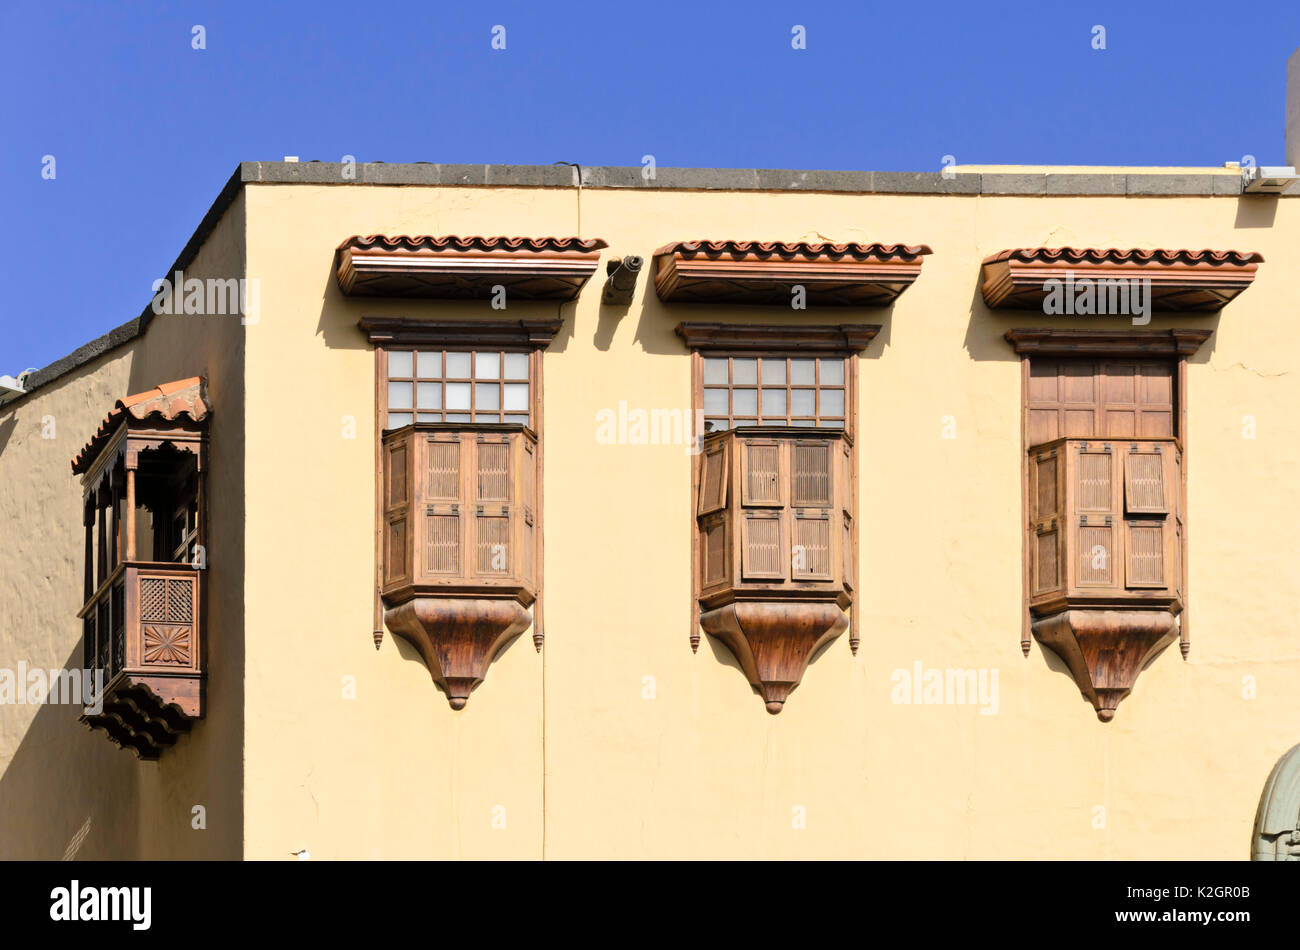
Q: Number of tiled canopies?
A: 4